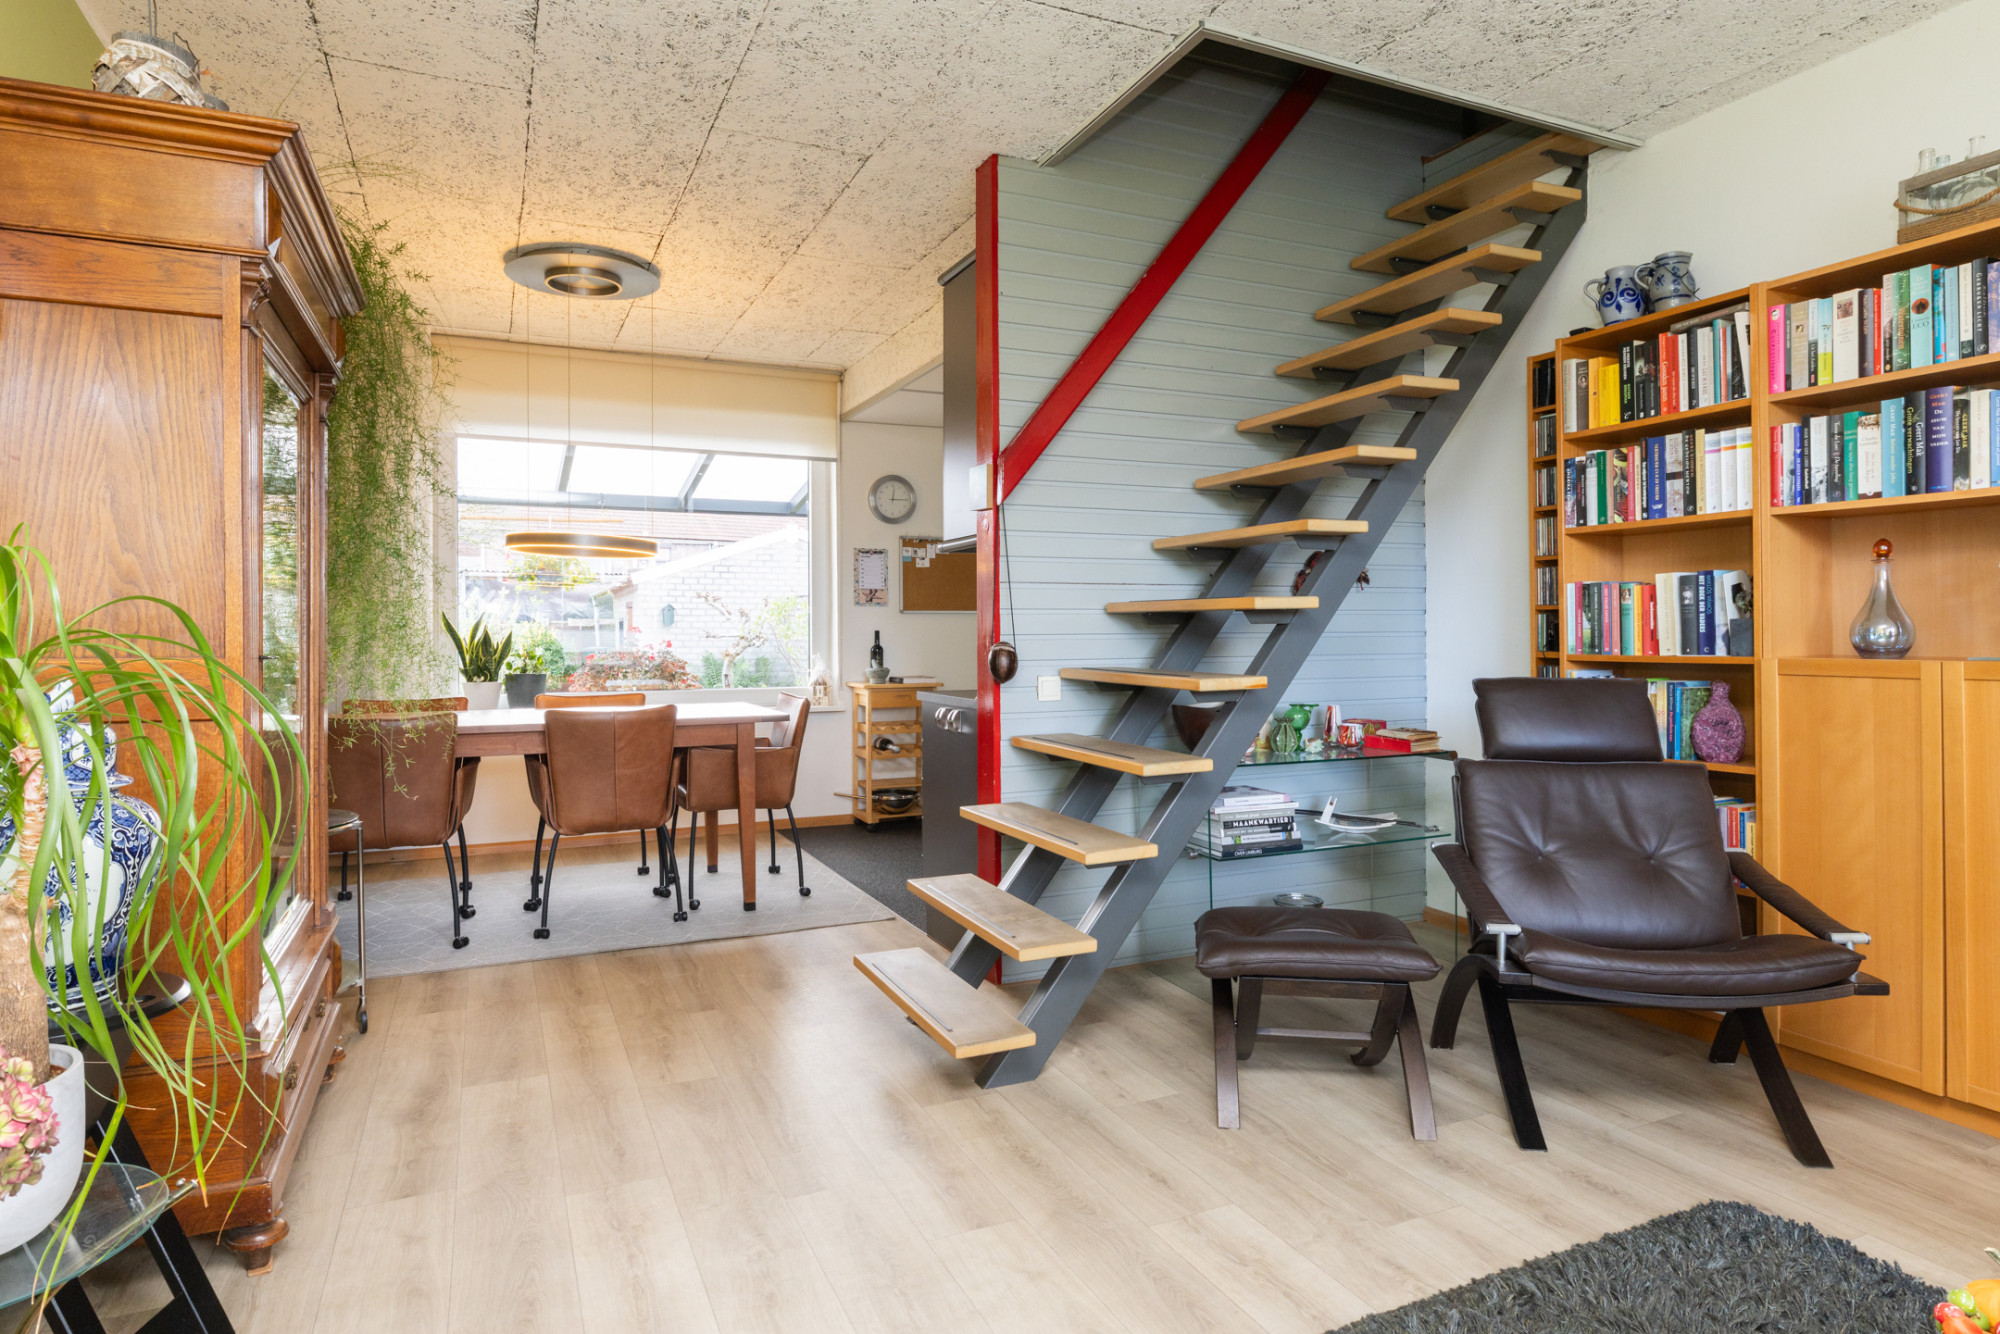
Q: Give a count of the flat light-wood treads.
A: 13